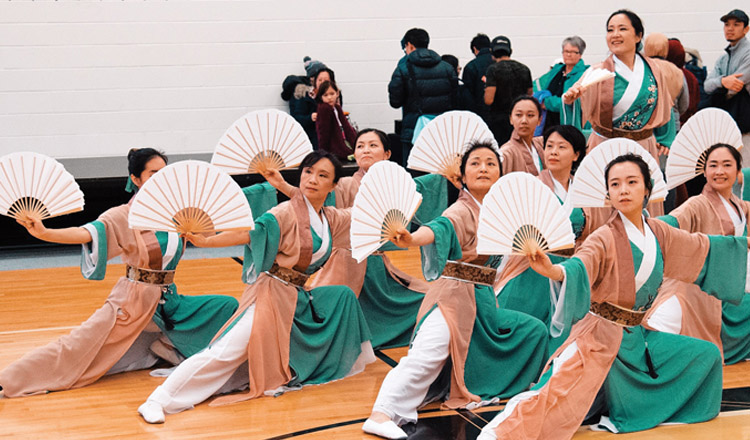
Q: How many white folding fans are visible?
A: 9